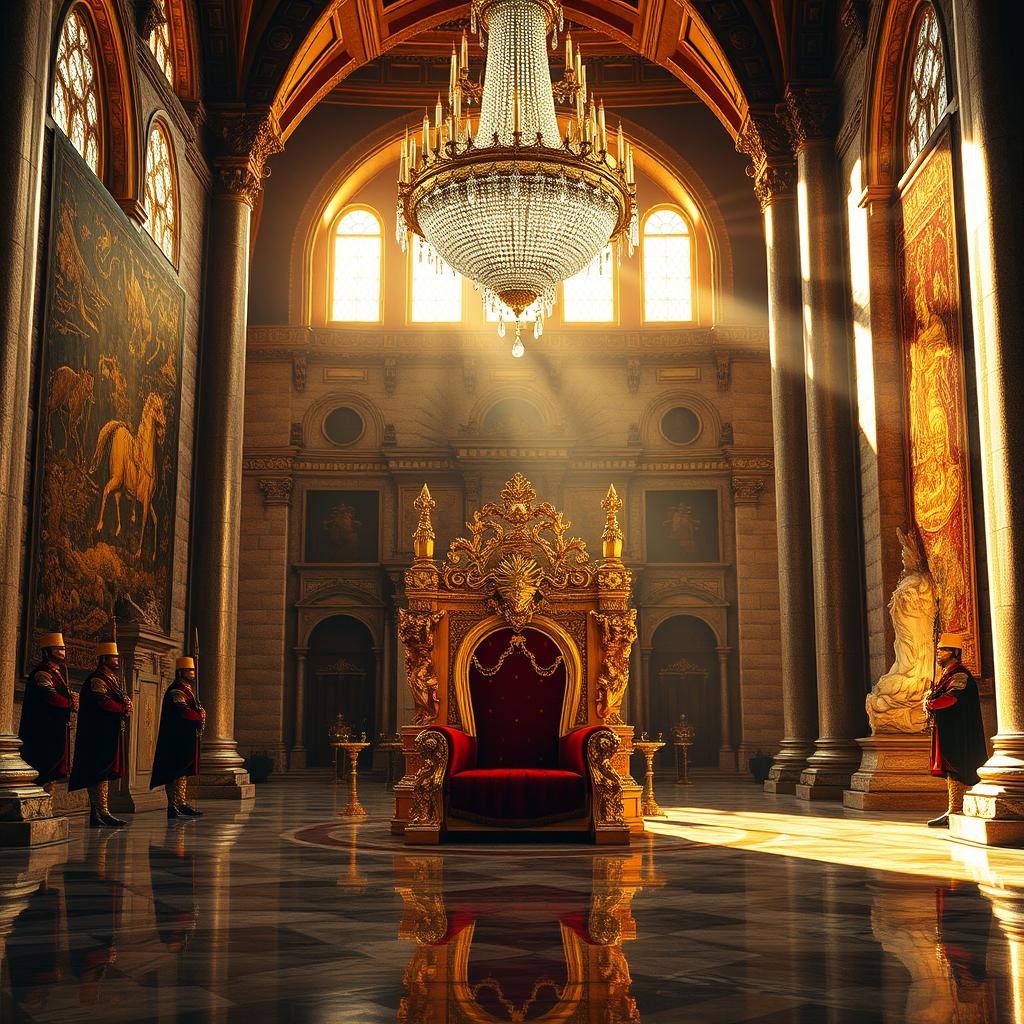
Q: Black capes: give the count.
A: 4